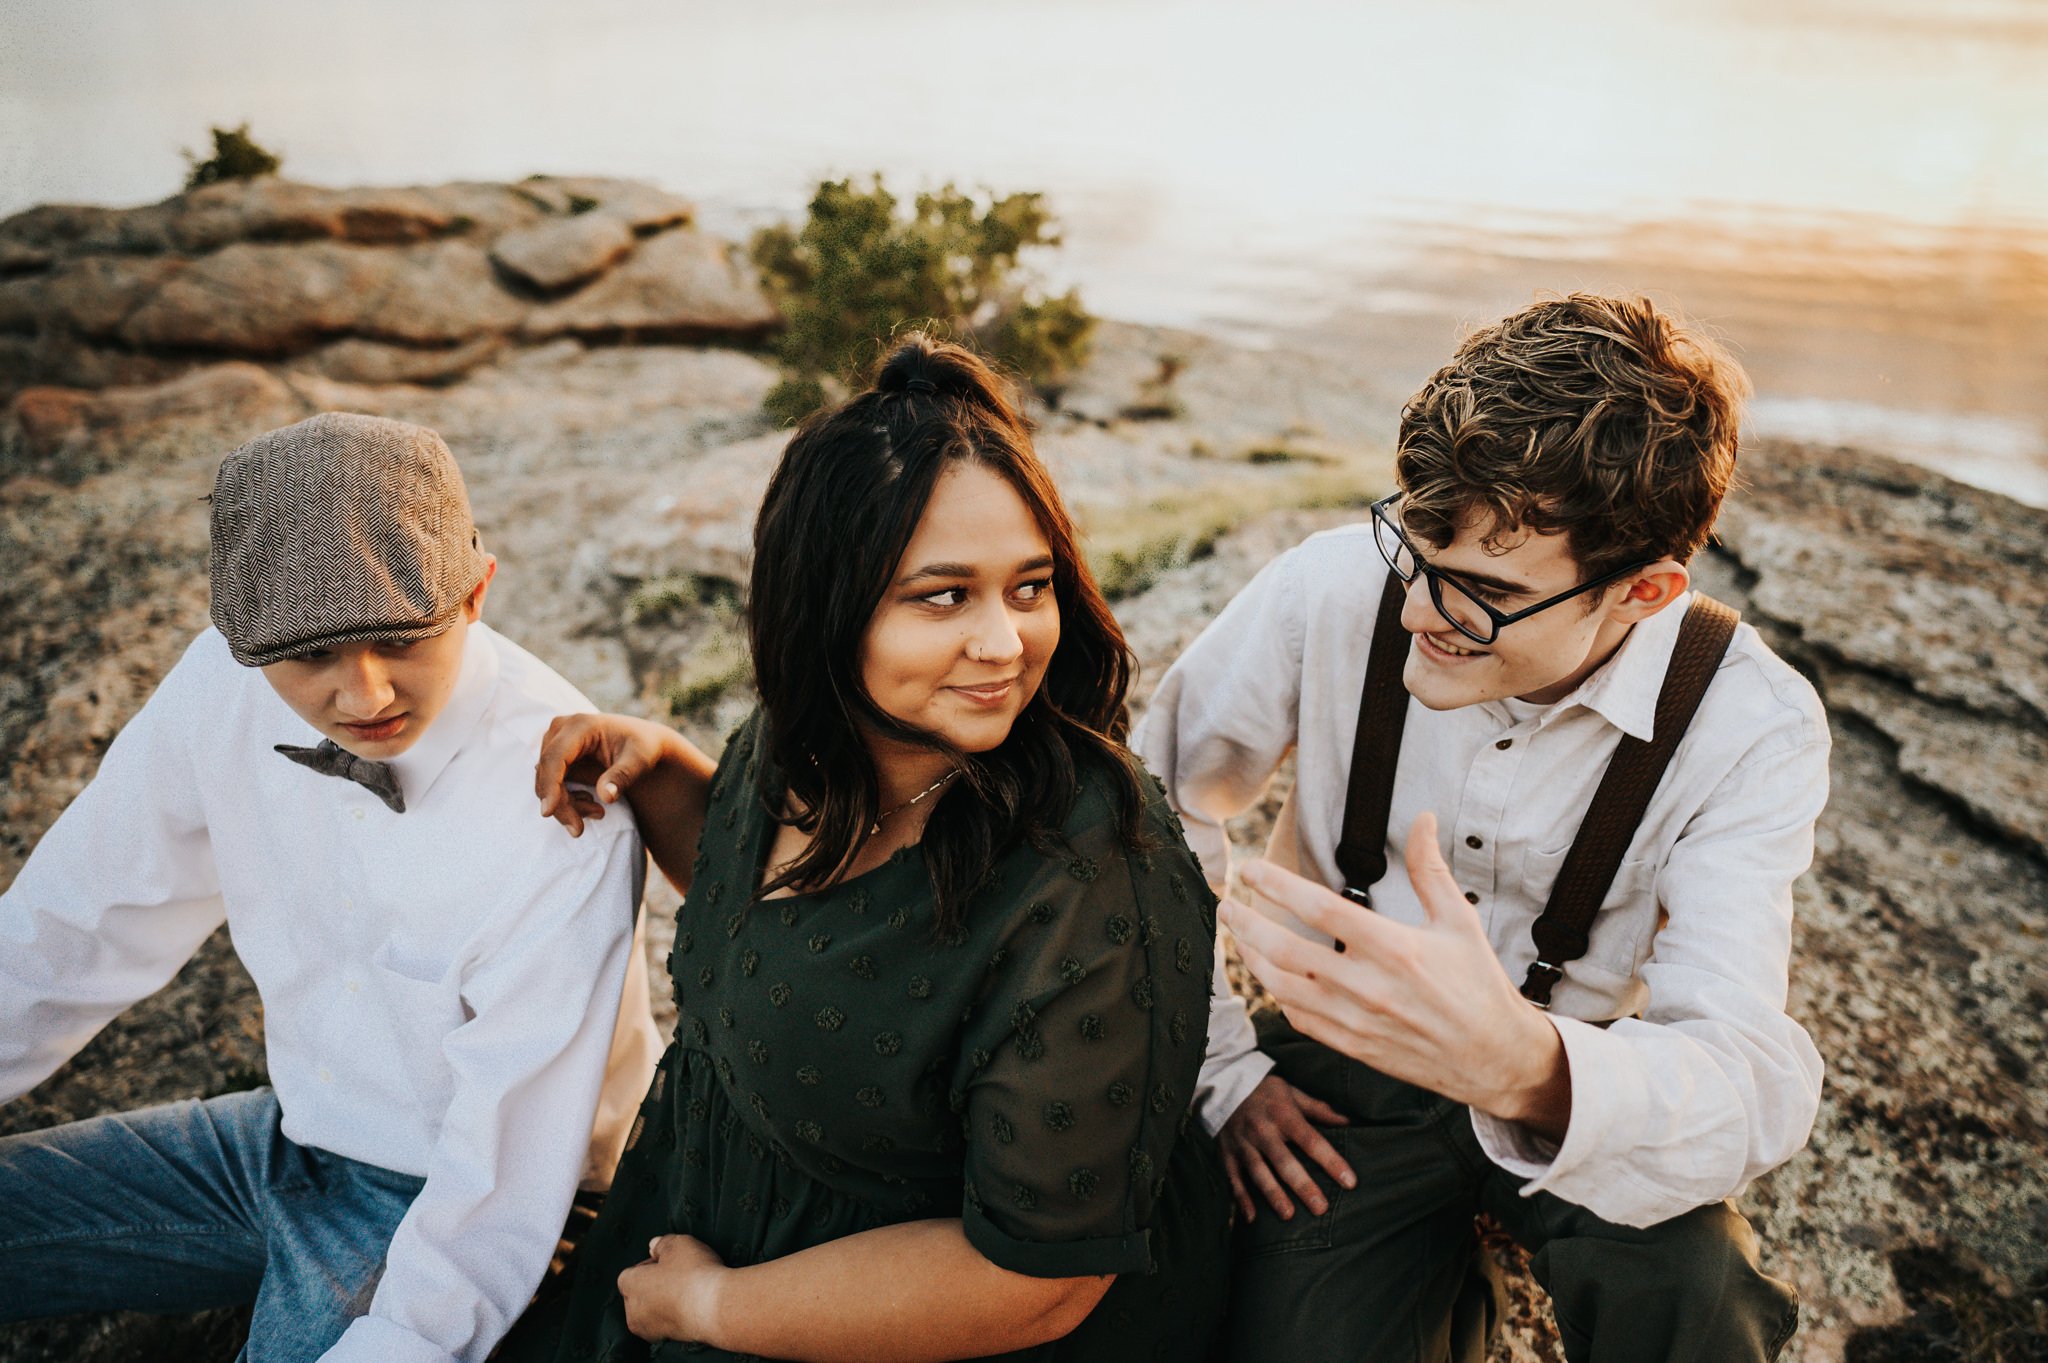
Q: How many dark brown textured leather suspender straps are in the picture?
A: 2